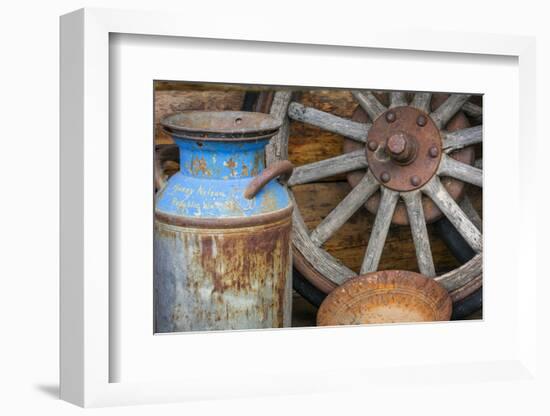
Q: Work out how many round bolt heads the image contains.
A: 6